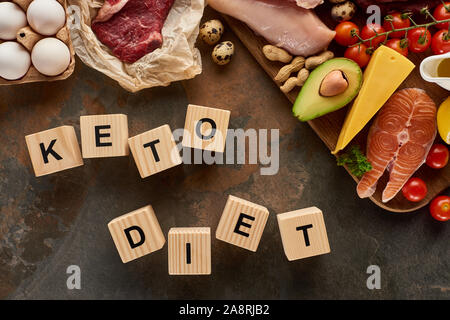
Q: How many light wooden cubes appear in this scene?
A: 8